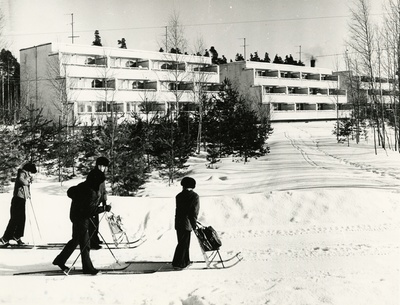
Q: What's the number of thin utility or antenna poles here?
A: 4